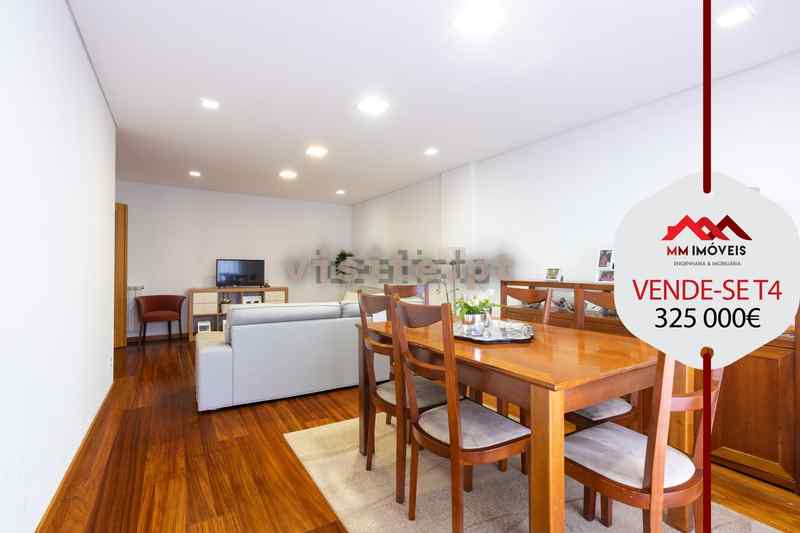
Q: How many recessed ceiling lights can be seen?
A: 9